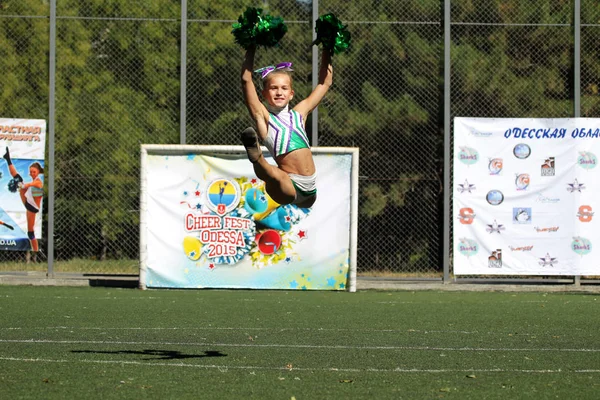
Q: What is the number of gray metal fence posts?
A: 5